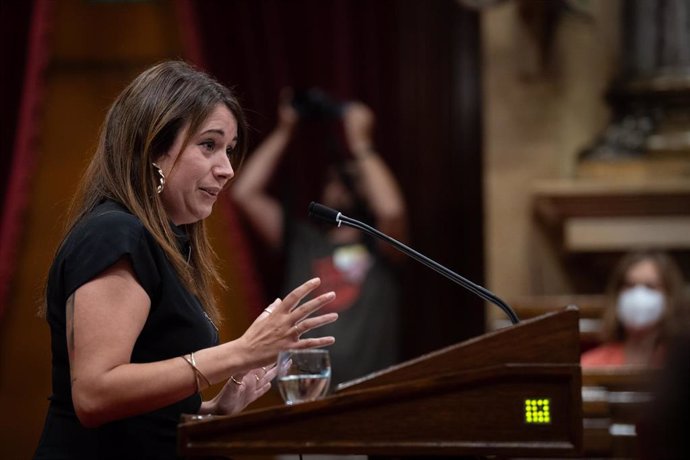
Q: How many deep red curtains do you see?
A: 2